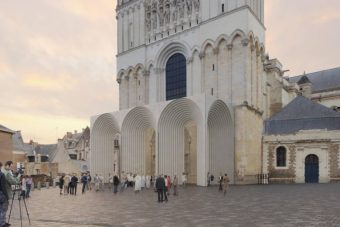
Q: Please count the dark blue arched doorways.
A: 1